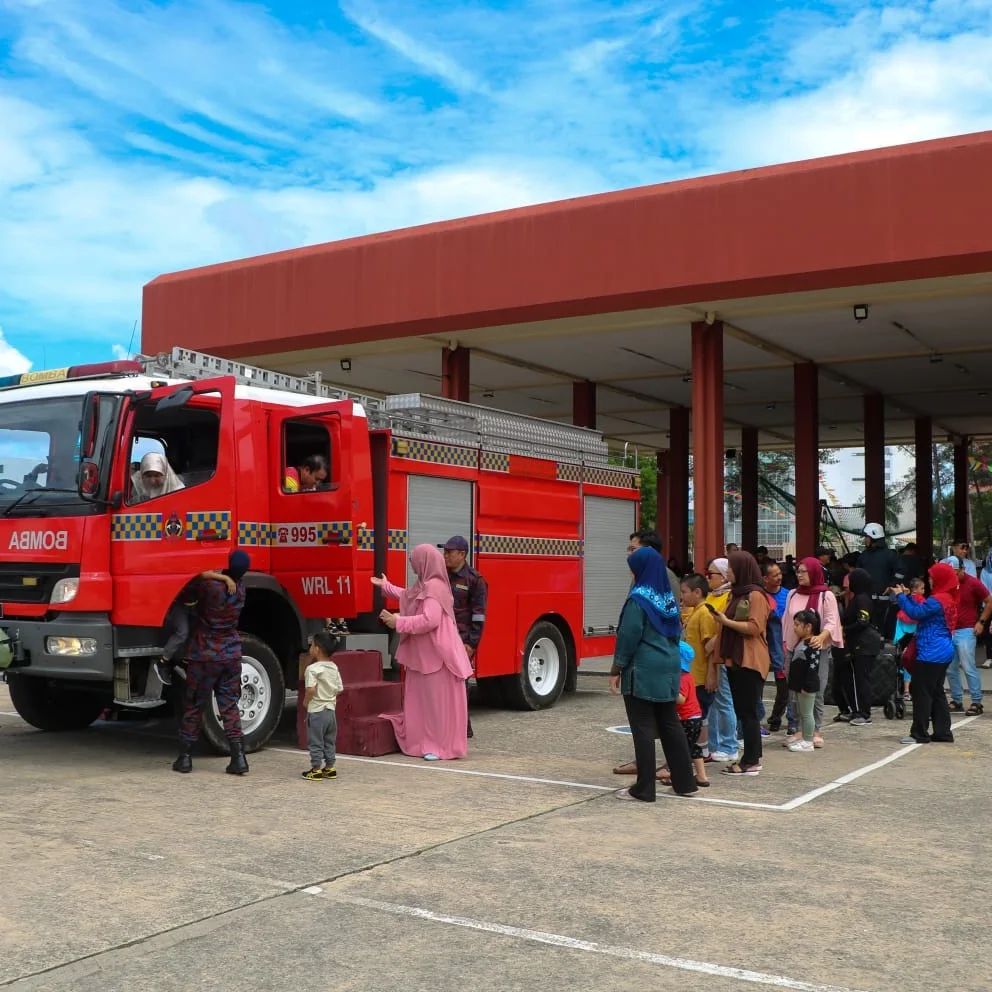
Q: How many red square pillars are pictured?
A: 10